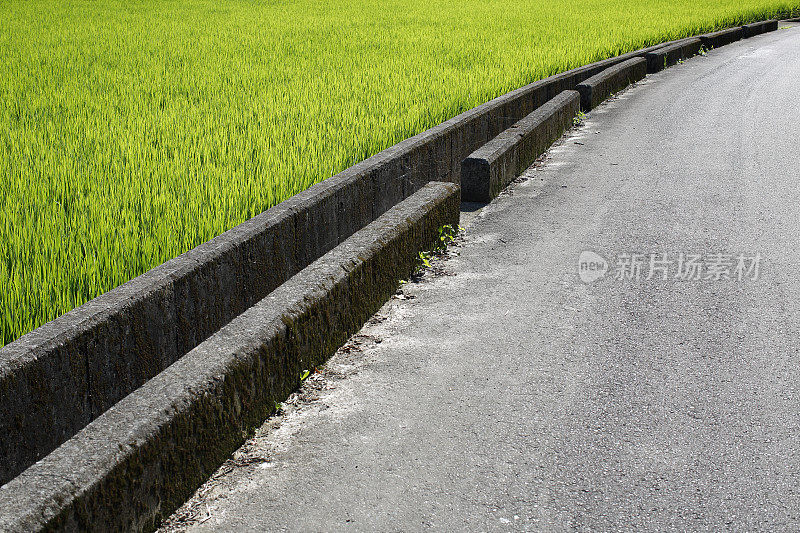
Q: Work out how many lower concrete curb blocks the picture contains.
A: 6